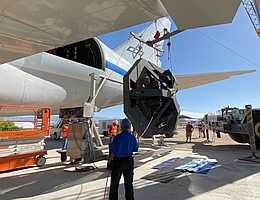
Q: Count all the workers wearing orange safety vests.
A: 3